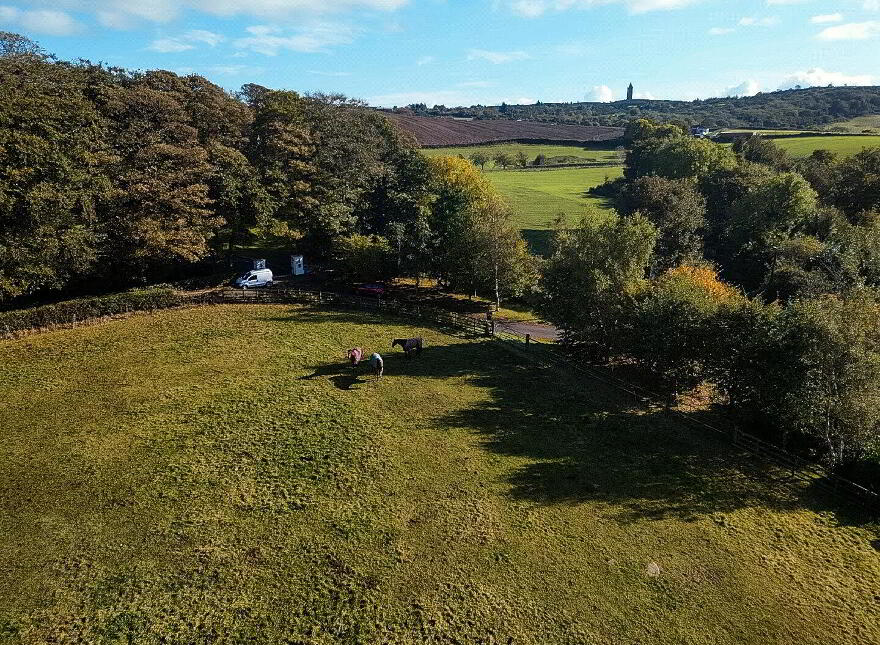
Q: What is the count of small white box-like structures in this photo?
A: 2